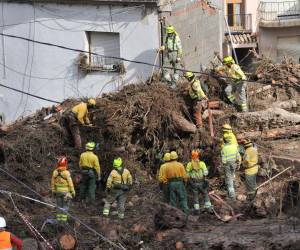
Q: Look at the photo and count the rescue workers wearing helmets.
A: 14